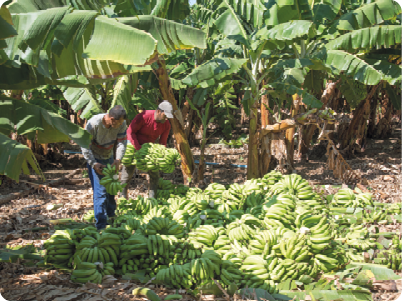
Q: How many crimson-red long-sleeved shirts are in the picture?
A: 1